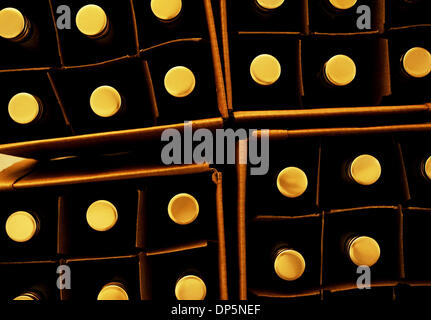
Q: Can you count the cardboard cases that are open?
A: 4